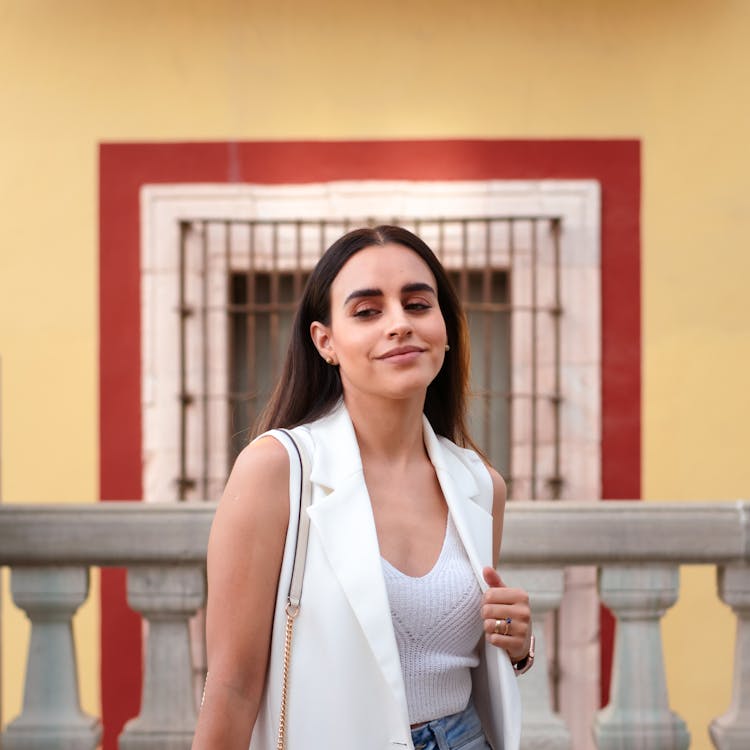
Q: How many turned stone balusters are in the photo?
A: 5